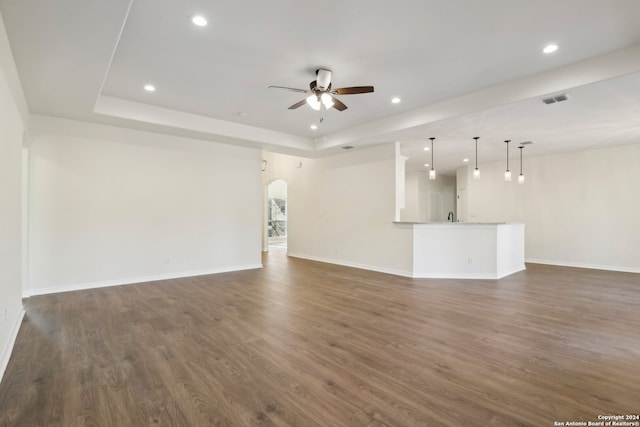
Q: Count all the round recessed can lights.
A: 8